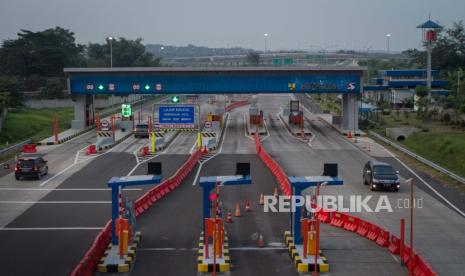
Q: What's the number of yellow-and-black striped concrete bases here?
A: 3